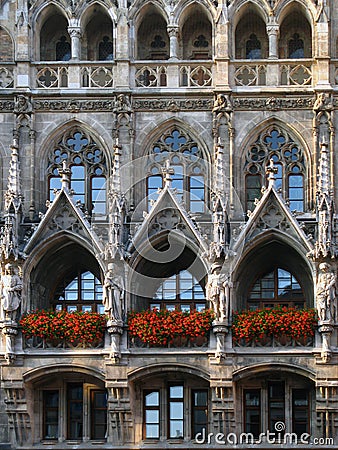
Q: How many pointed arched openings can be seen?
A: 12